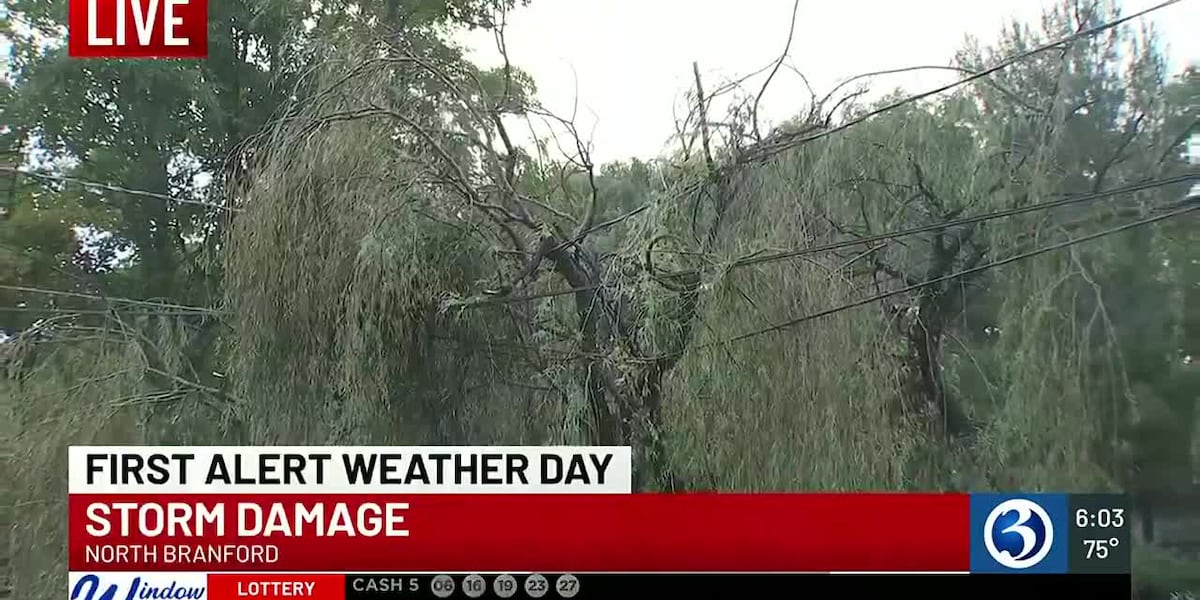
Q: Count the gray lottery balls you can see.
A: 5